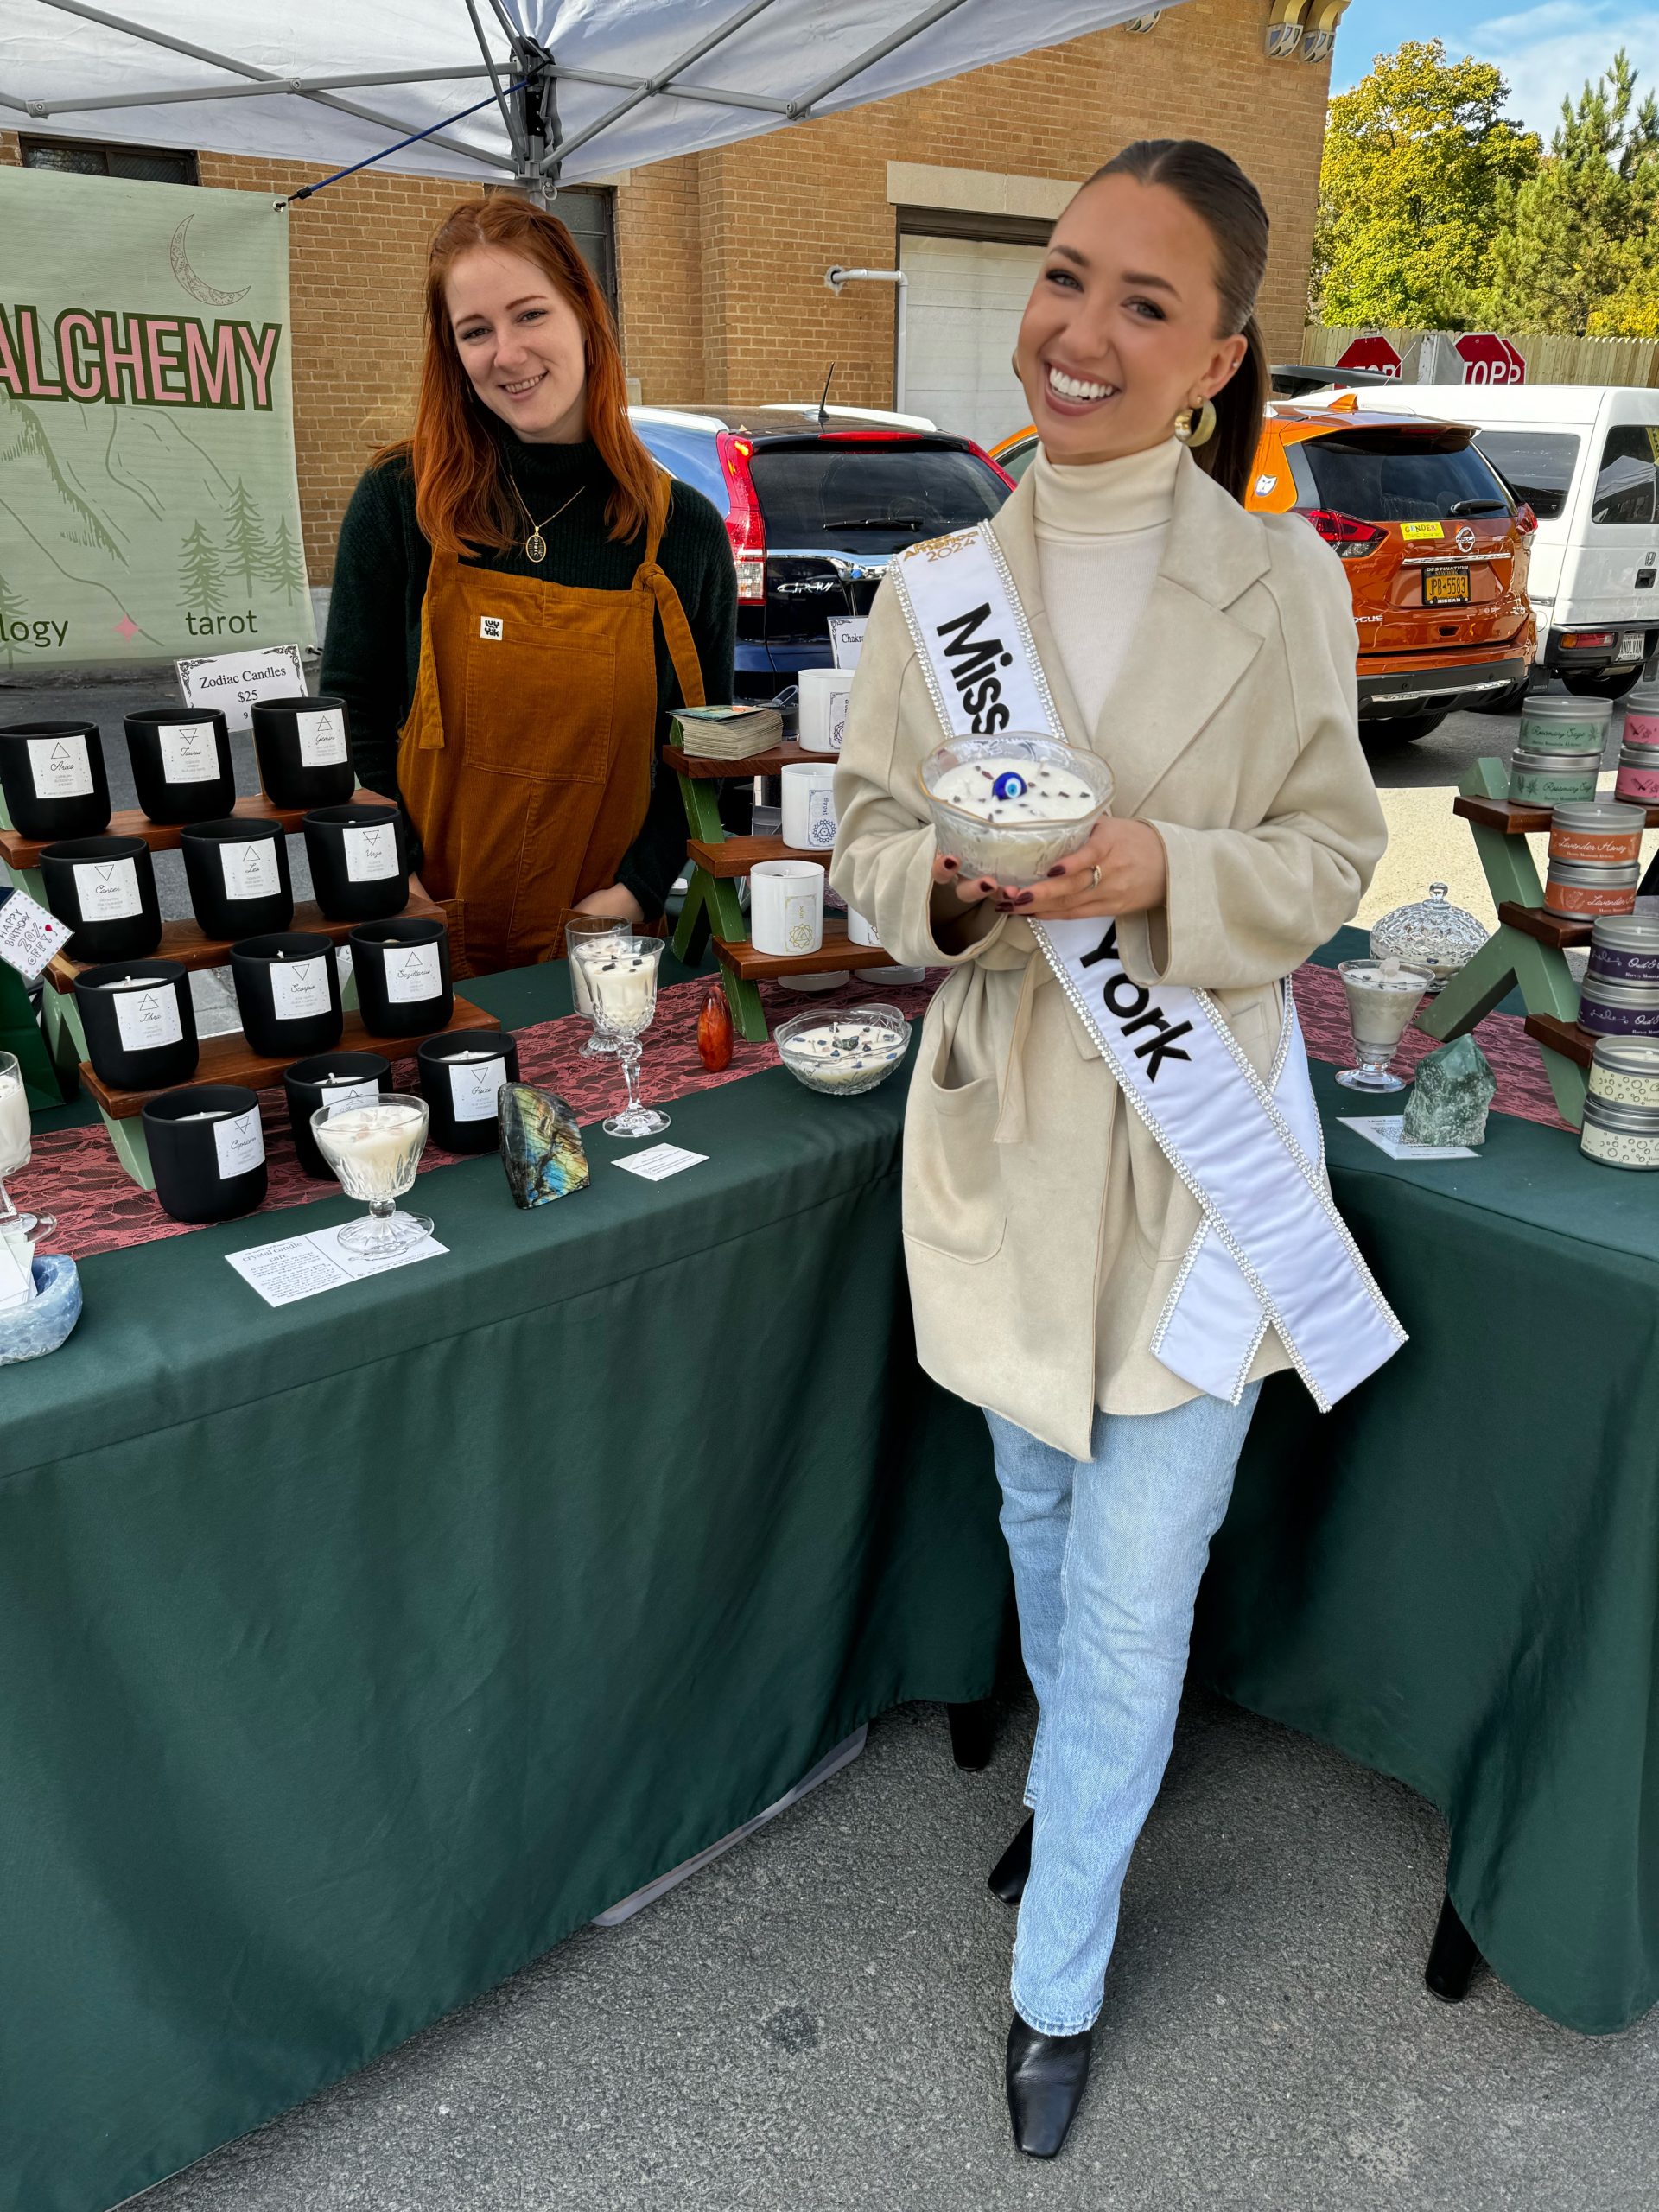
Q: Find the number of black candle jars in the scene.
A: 12